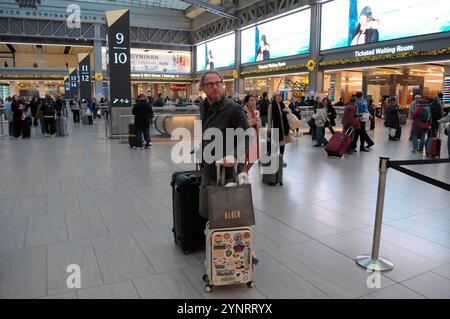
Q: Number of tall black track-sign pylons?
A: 4